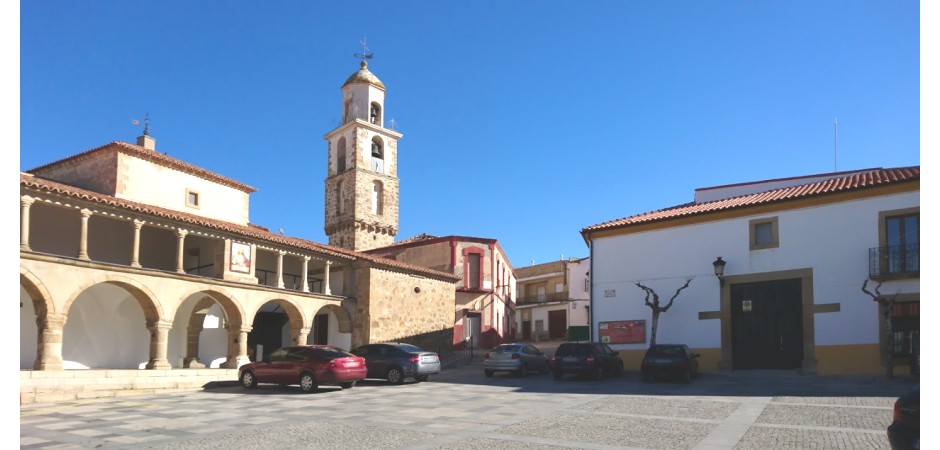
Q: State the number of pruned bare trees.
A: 2